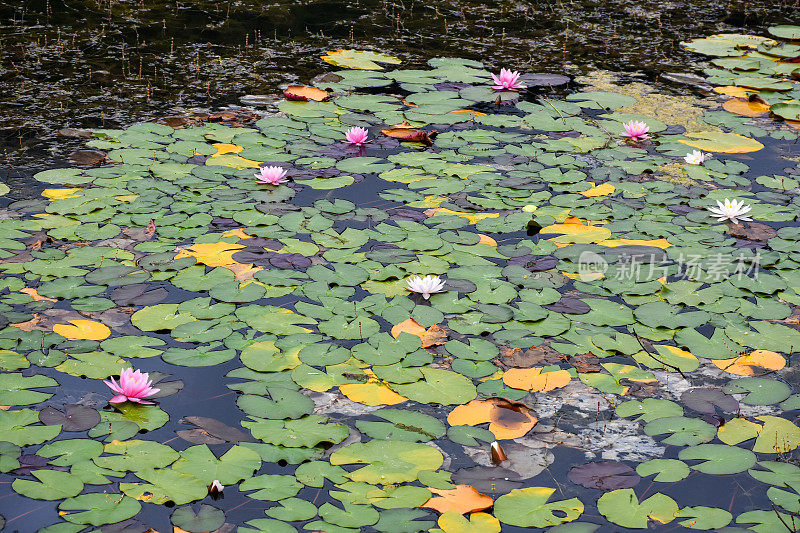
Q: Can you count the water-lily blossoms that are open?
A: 8